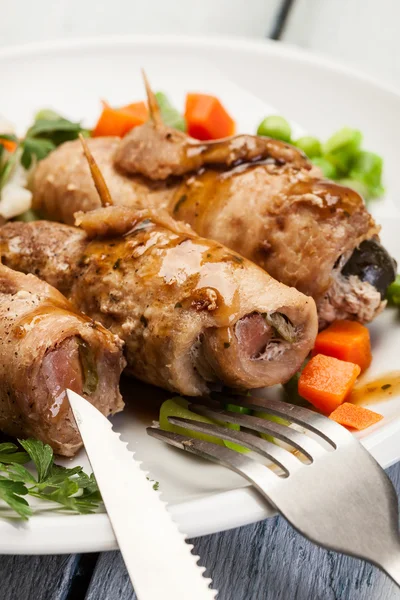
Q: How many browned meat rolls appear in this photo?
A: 3